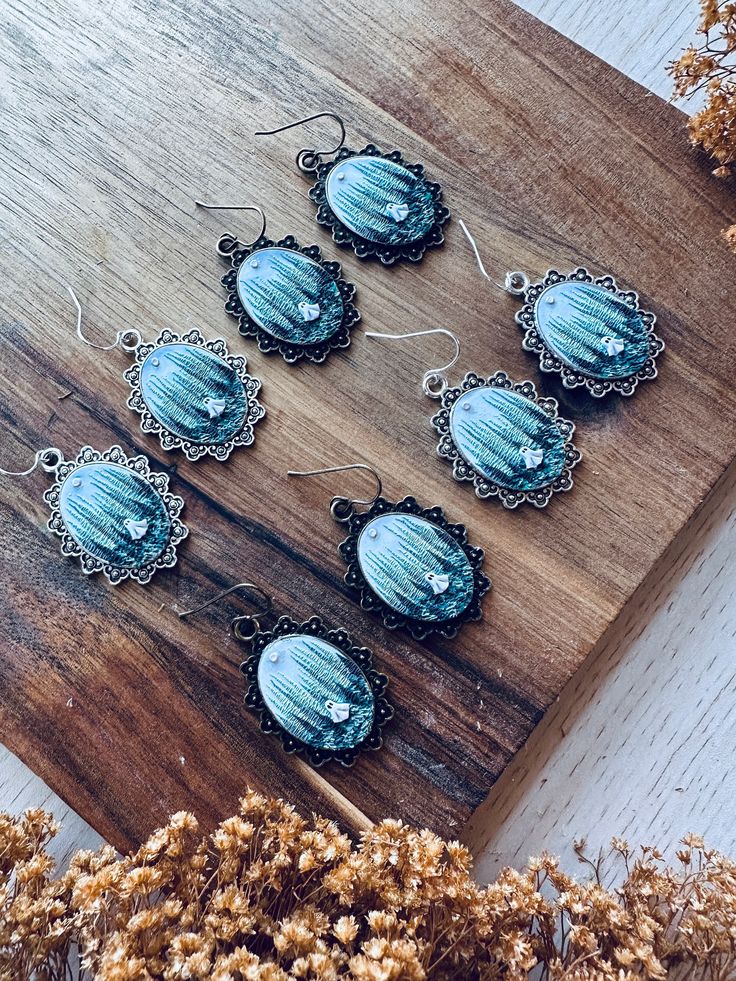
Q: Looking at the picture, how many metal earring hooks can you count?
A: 8